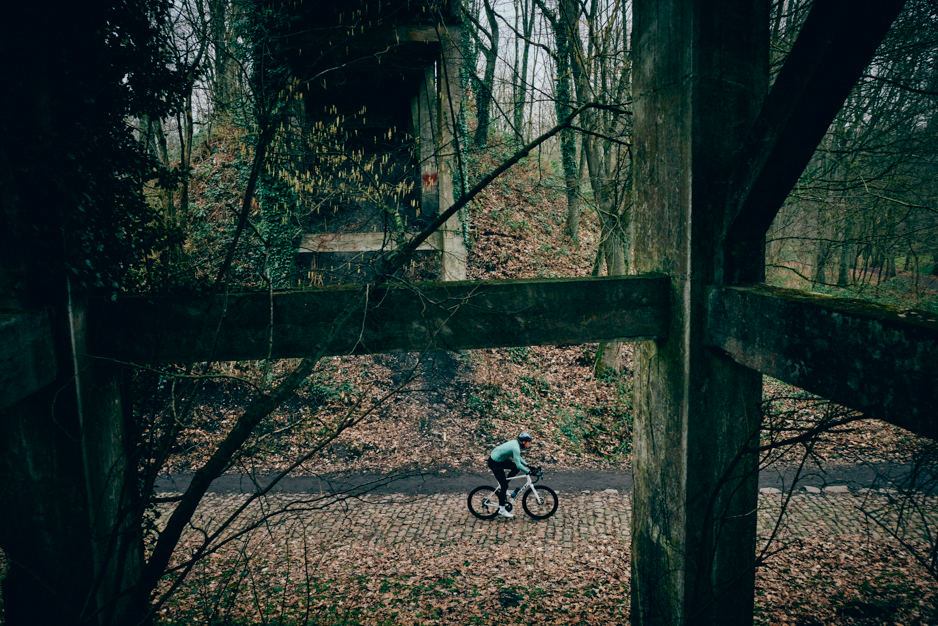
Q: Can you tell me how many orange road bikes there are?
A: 0